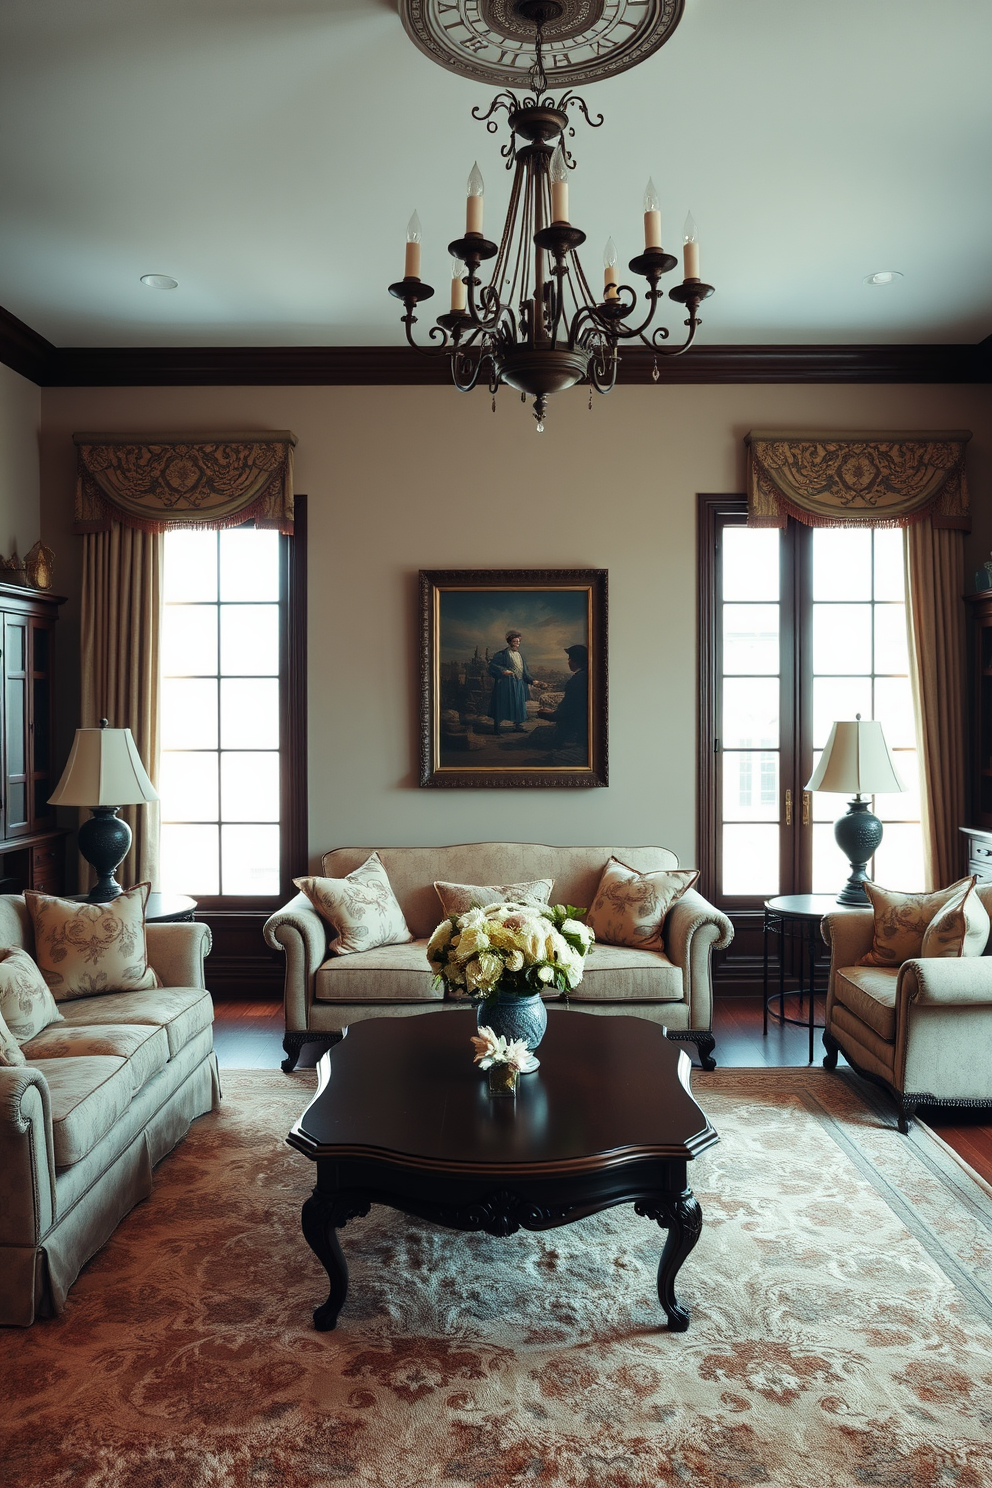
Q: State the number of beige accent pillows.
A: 8